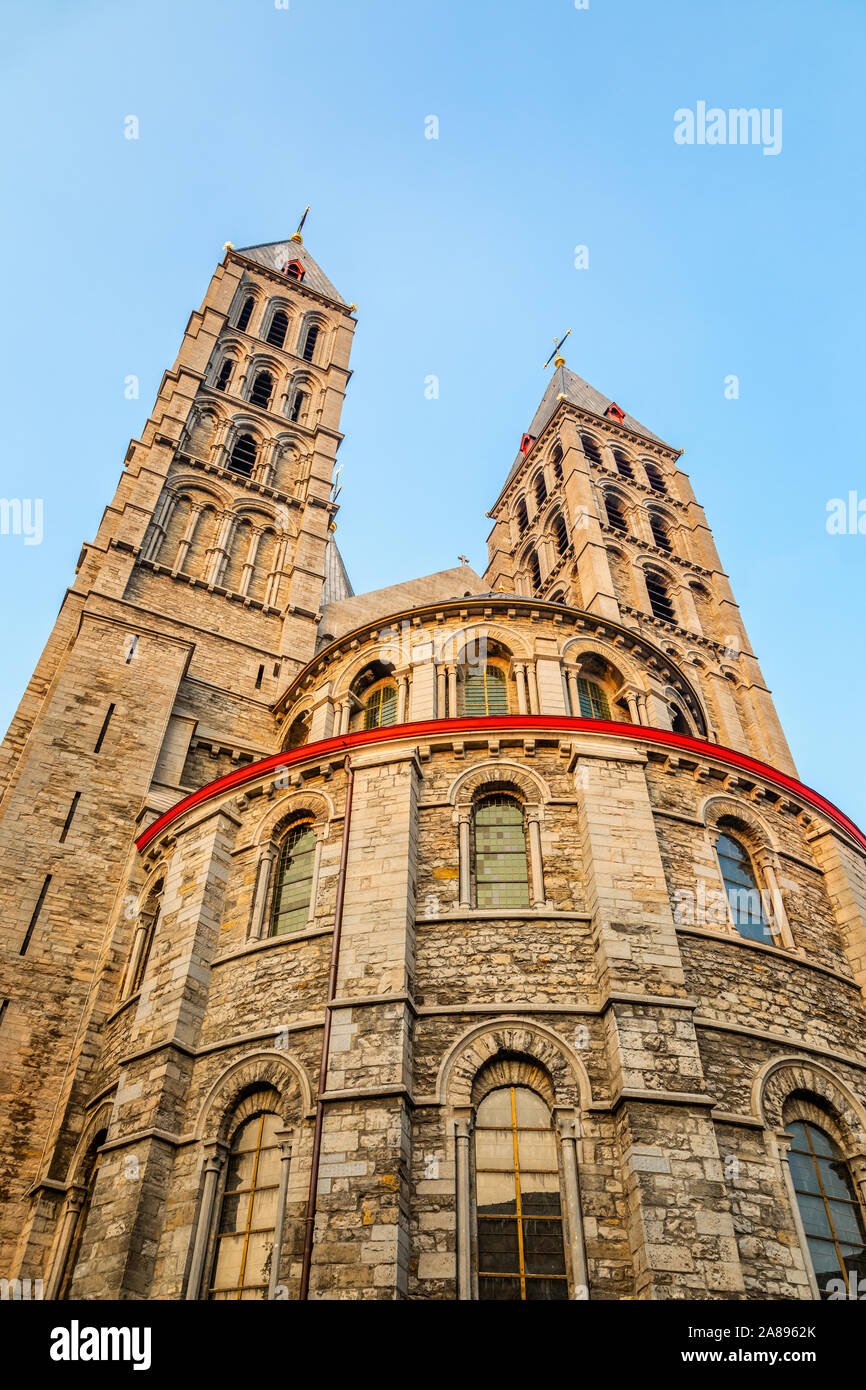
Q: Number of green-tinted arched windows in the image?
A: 5